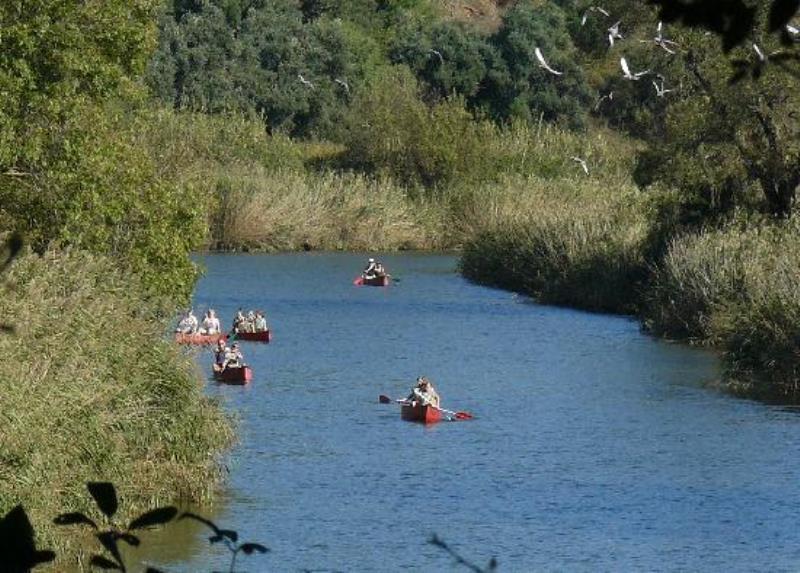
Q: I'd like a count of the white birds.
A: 13